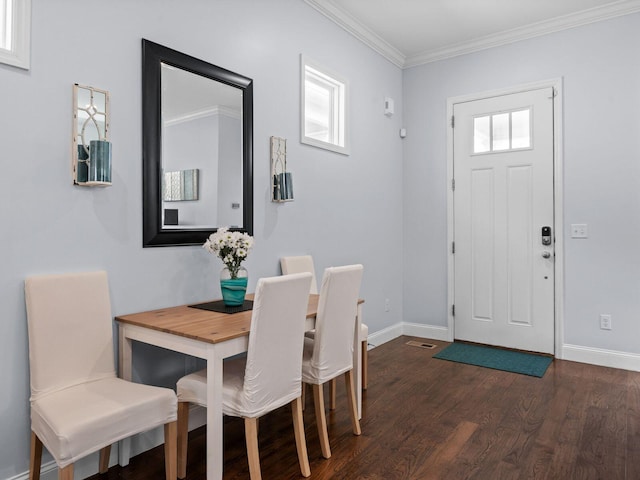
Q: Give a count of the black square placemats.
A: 1